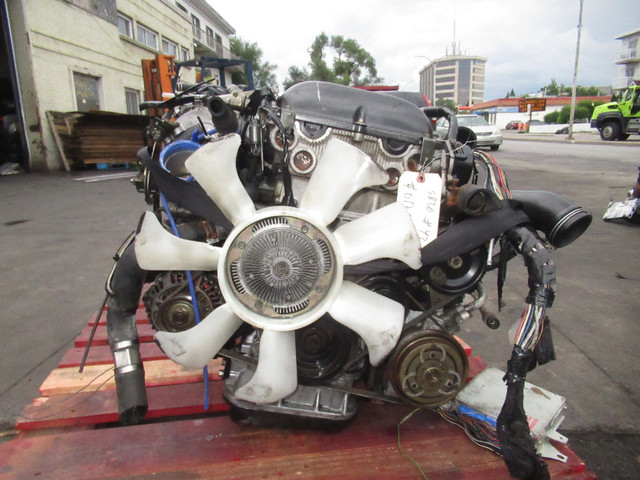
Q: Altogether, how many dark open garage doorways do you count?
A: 1